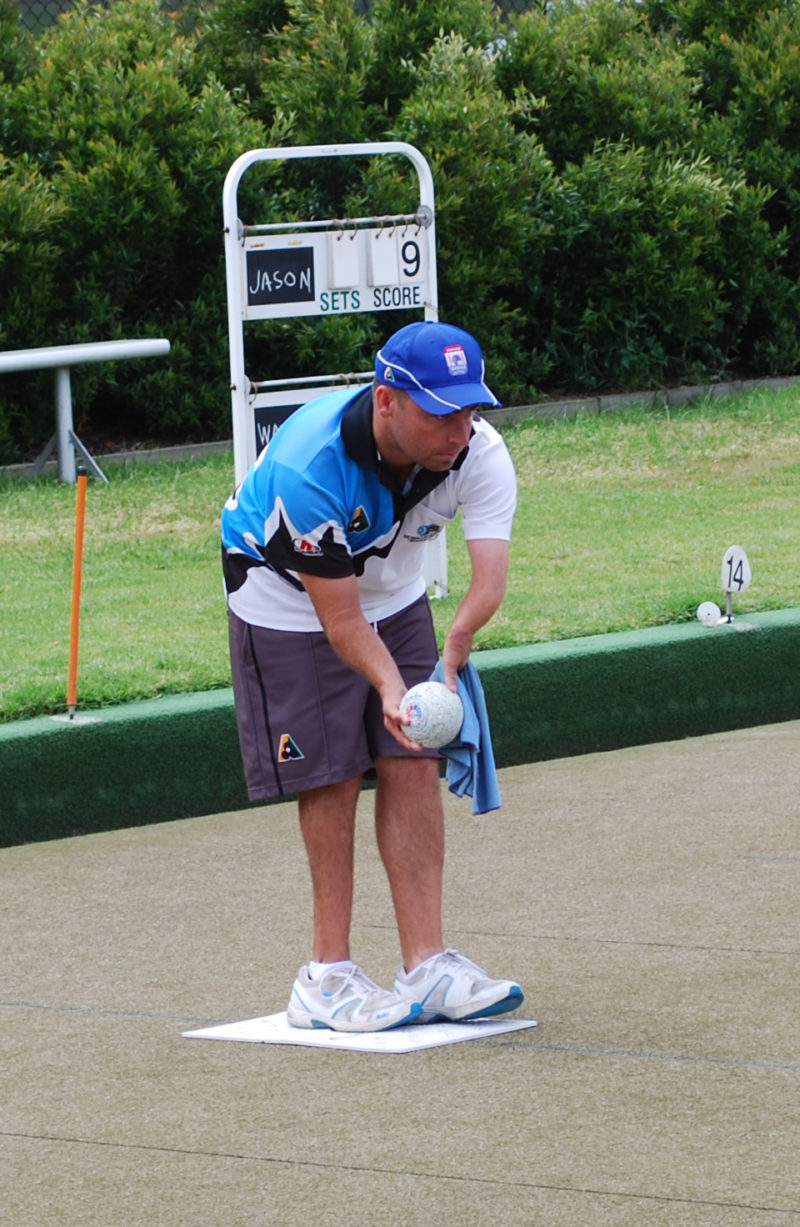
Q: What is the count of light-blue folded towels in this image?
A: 1